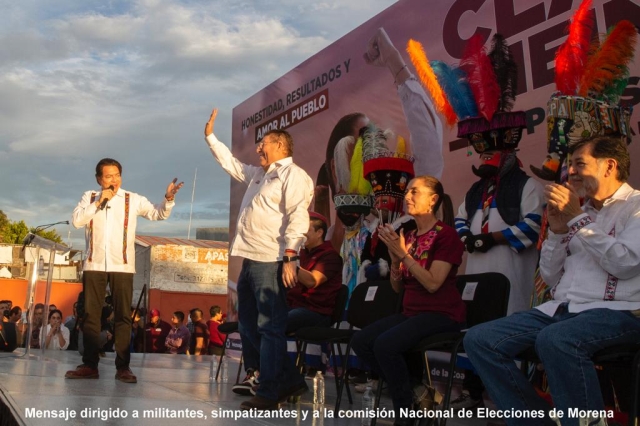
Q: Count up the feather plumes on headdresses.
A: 11